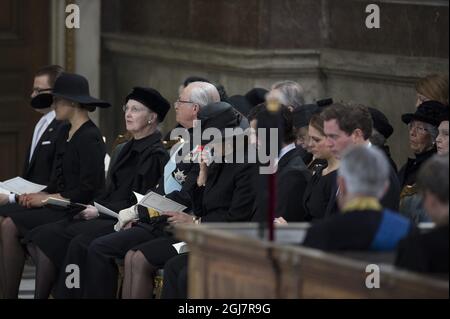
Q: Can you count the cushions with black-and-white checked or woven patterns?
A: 0